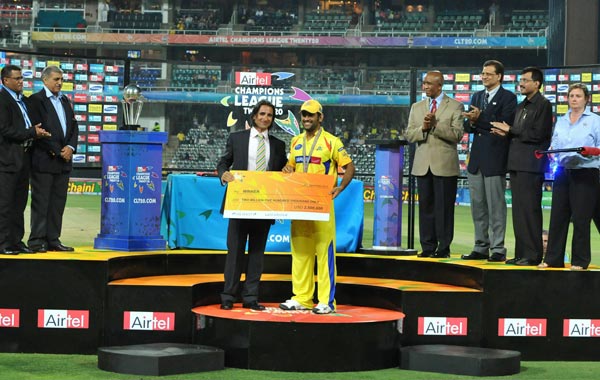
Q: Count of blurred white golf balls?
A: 0